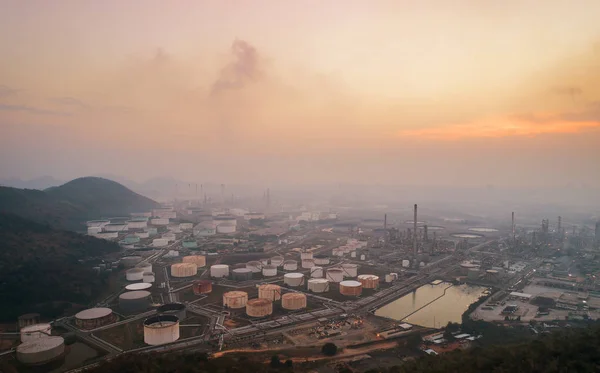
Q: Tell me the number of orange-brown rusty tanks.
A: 9